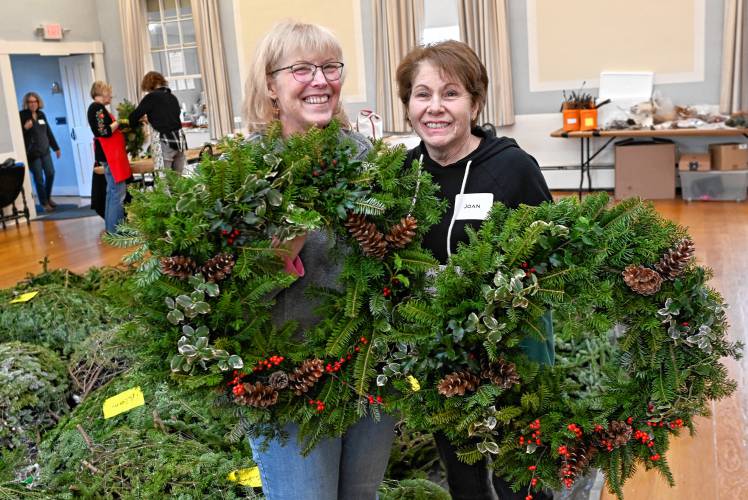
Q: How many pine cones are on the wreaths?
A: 13